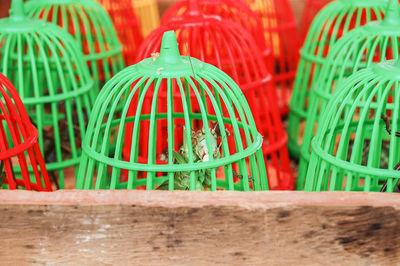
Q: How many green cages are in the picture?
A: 6